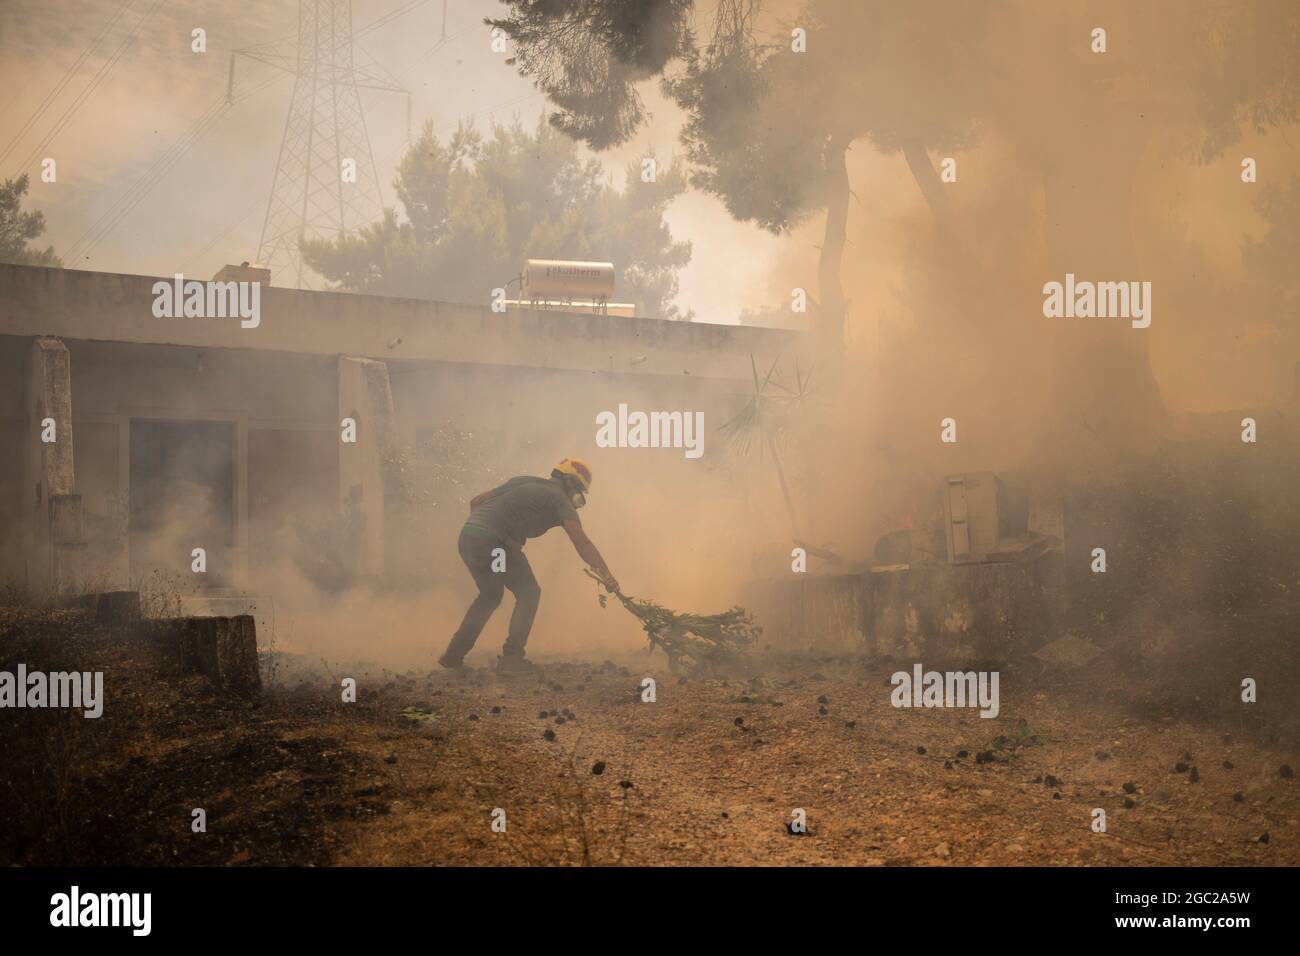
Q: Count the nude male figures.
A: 0